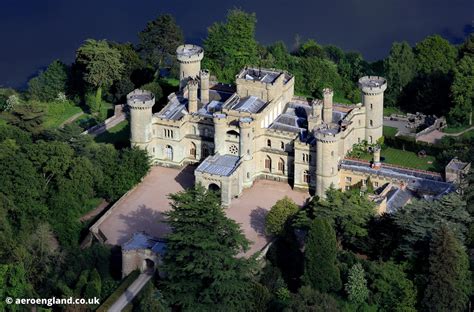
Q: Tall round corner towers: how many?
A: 4